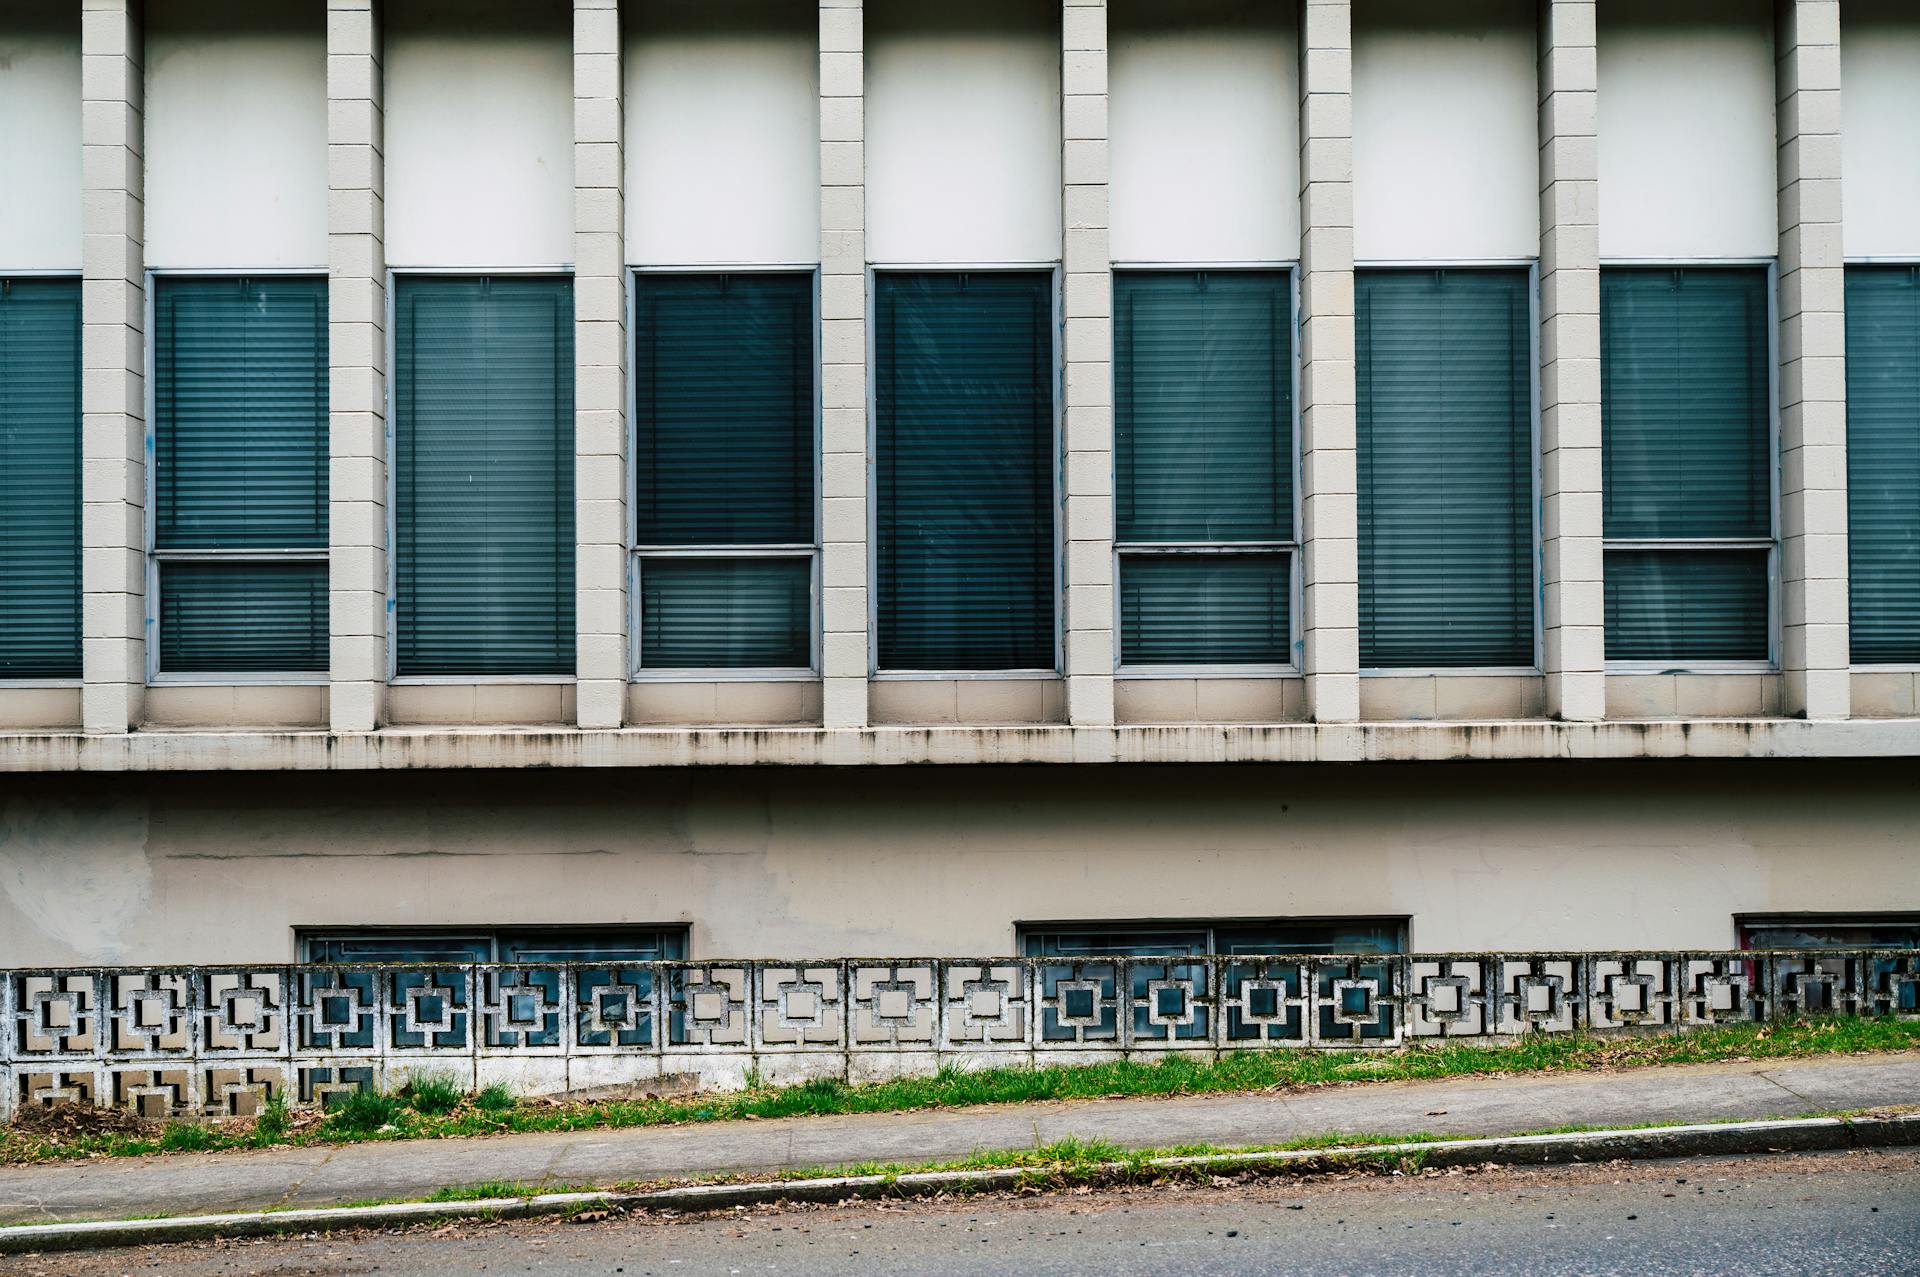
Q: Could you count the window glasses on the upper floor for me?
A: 13